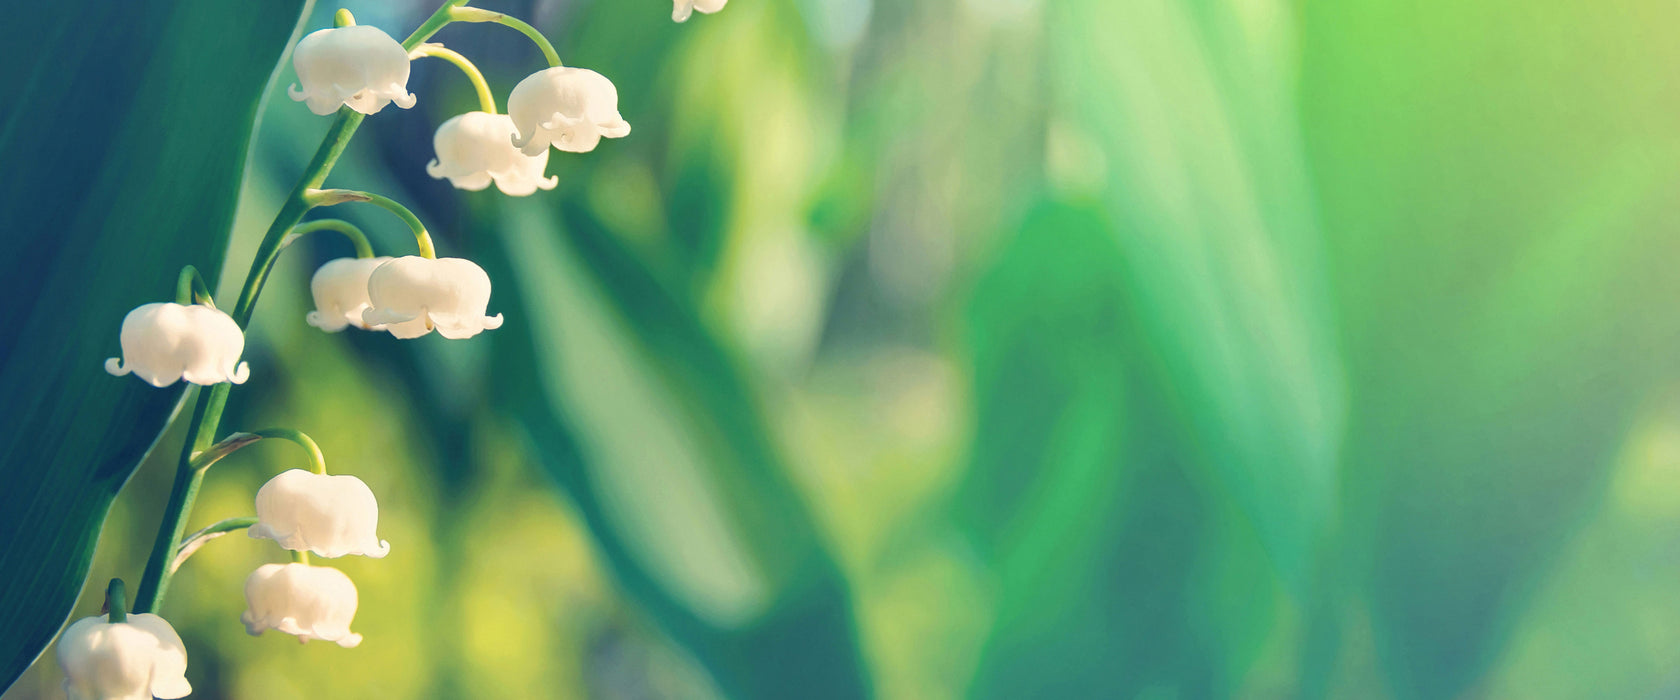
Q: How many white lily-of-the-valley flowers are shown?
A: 10